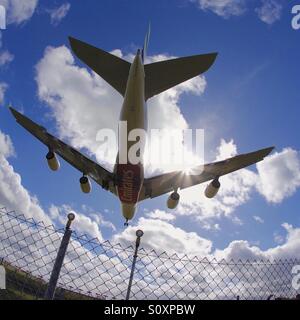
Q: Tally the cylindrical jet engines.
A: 4